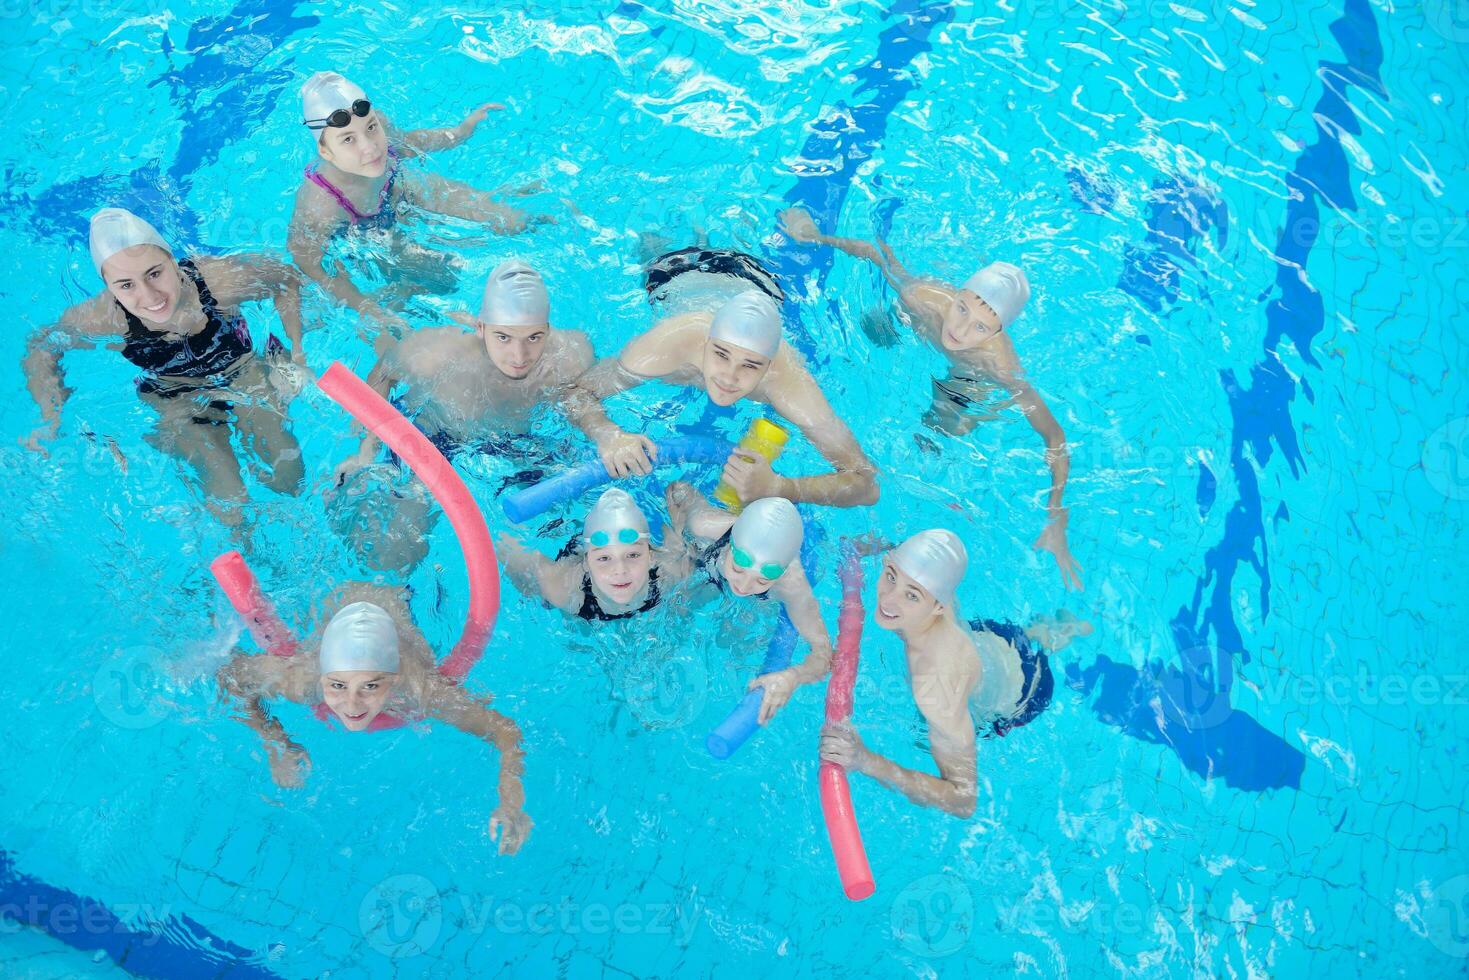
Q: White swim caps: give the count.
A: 9